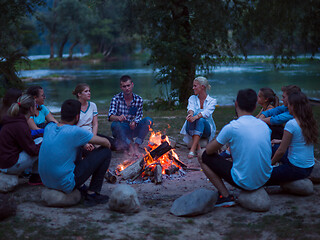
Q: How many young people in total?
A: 11